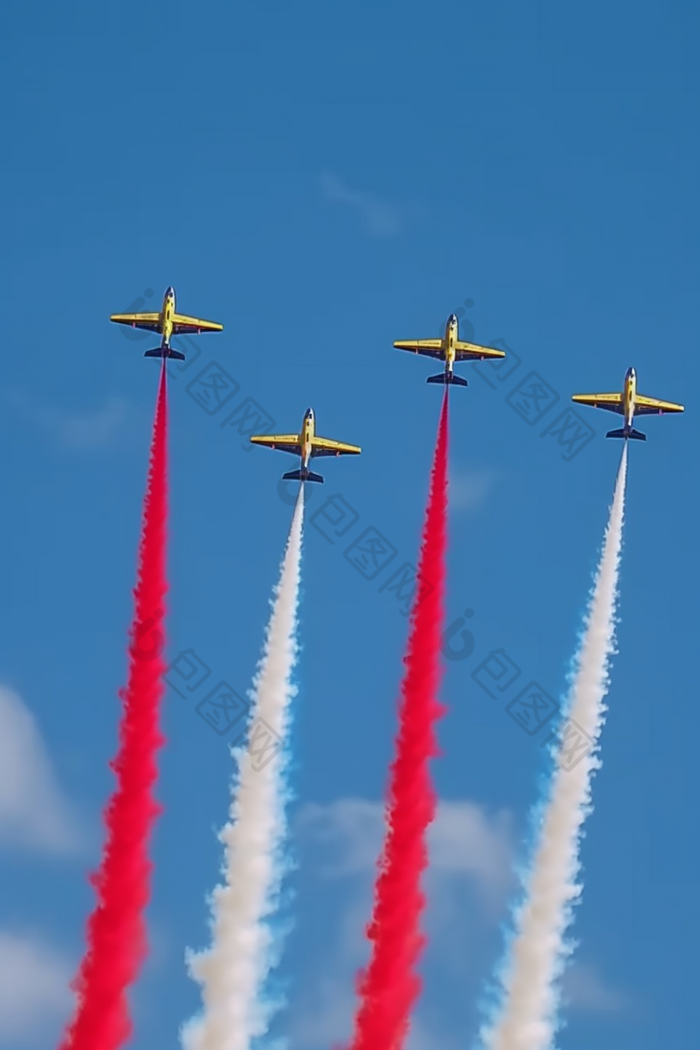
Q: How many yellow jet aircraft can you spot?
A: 4